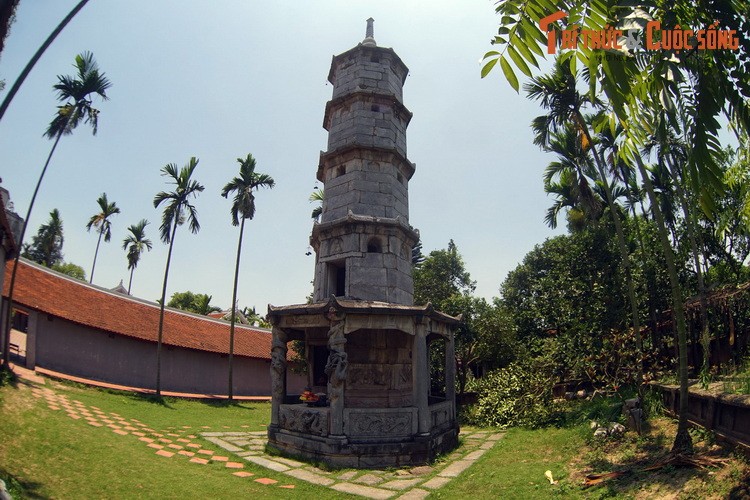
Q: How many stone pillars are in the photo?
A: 4